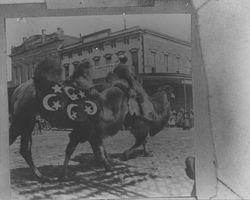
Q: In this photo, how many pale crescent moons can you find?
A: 4